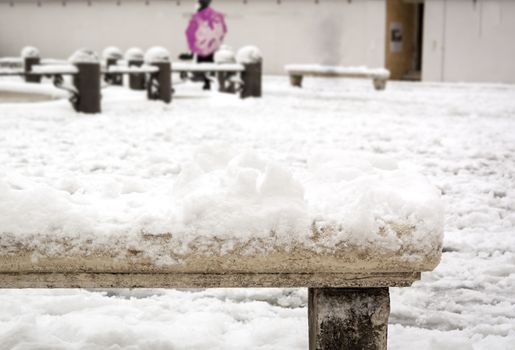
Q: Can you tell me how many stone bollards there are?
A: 7